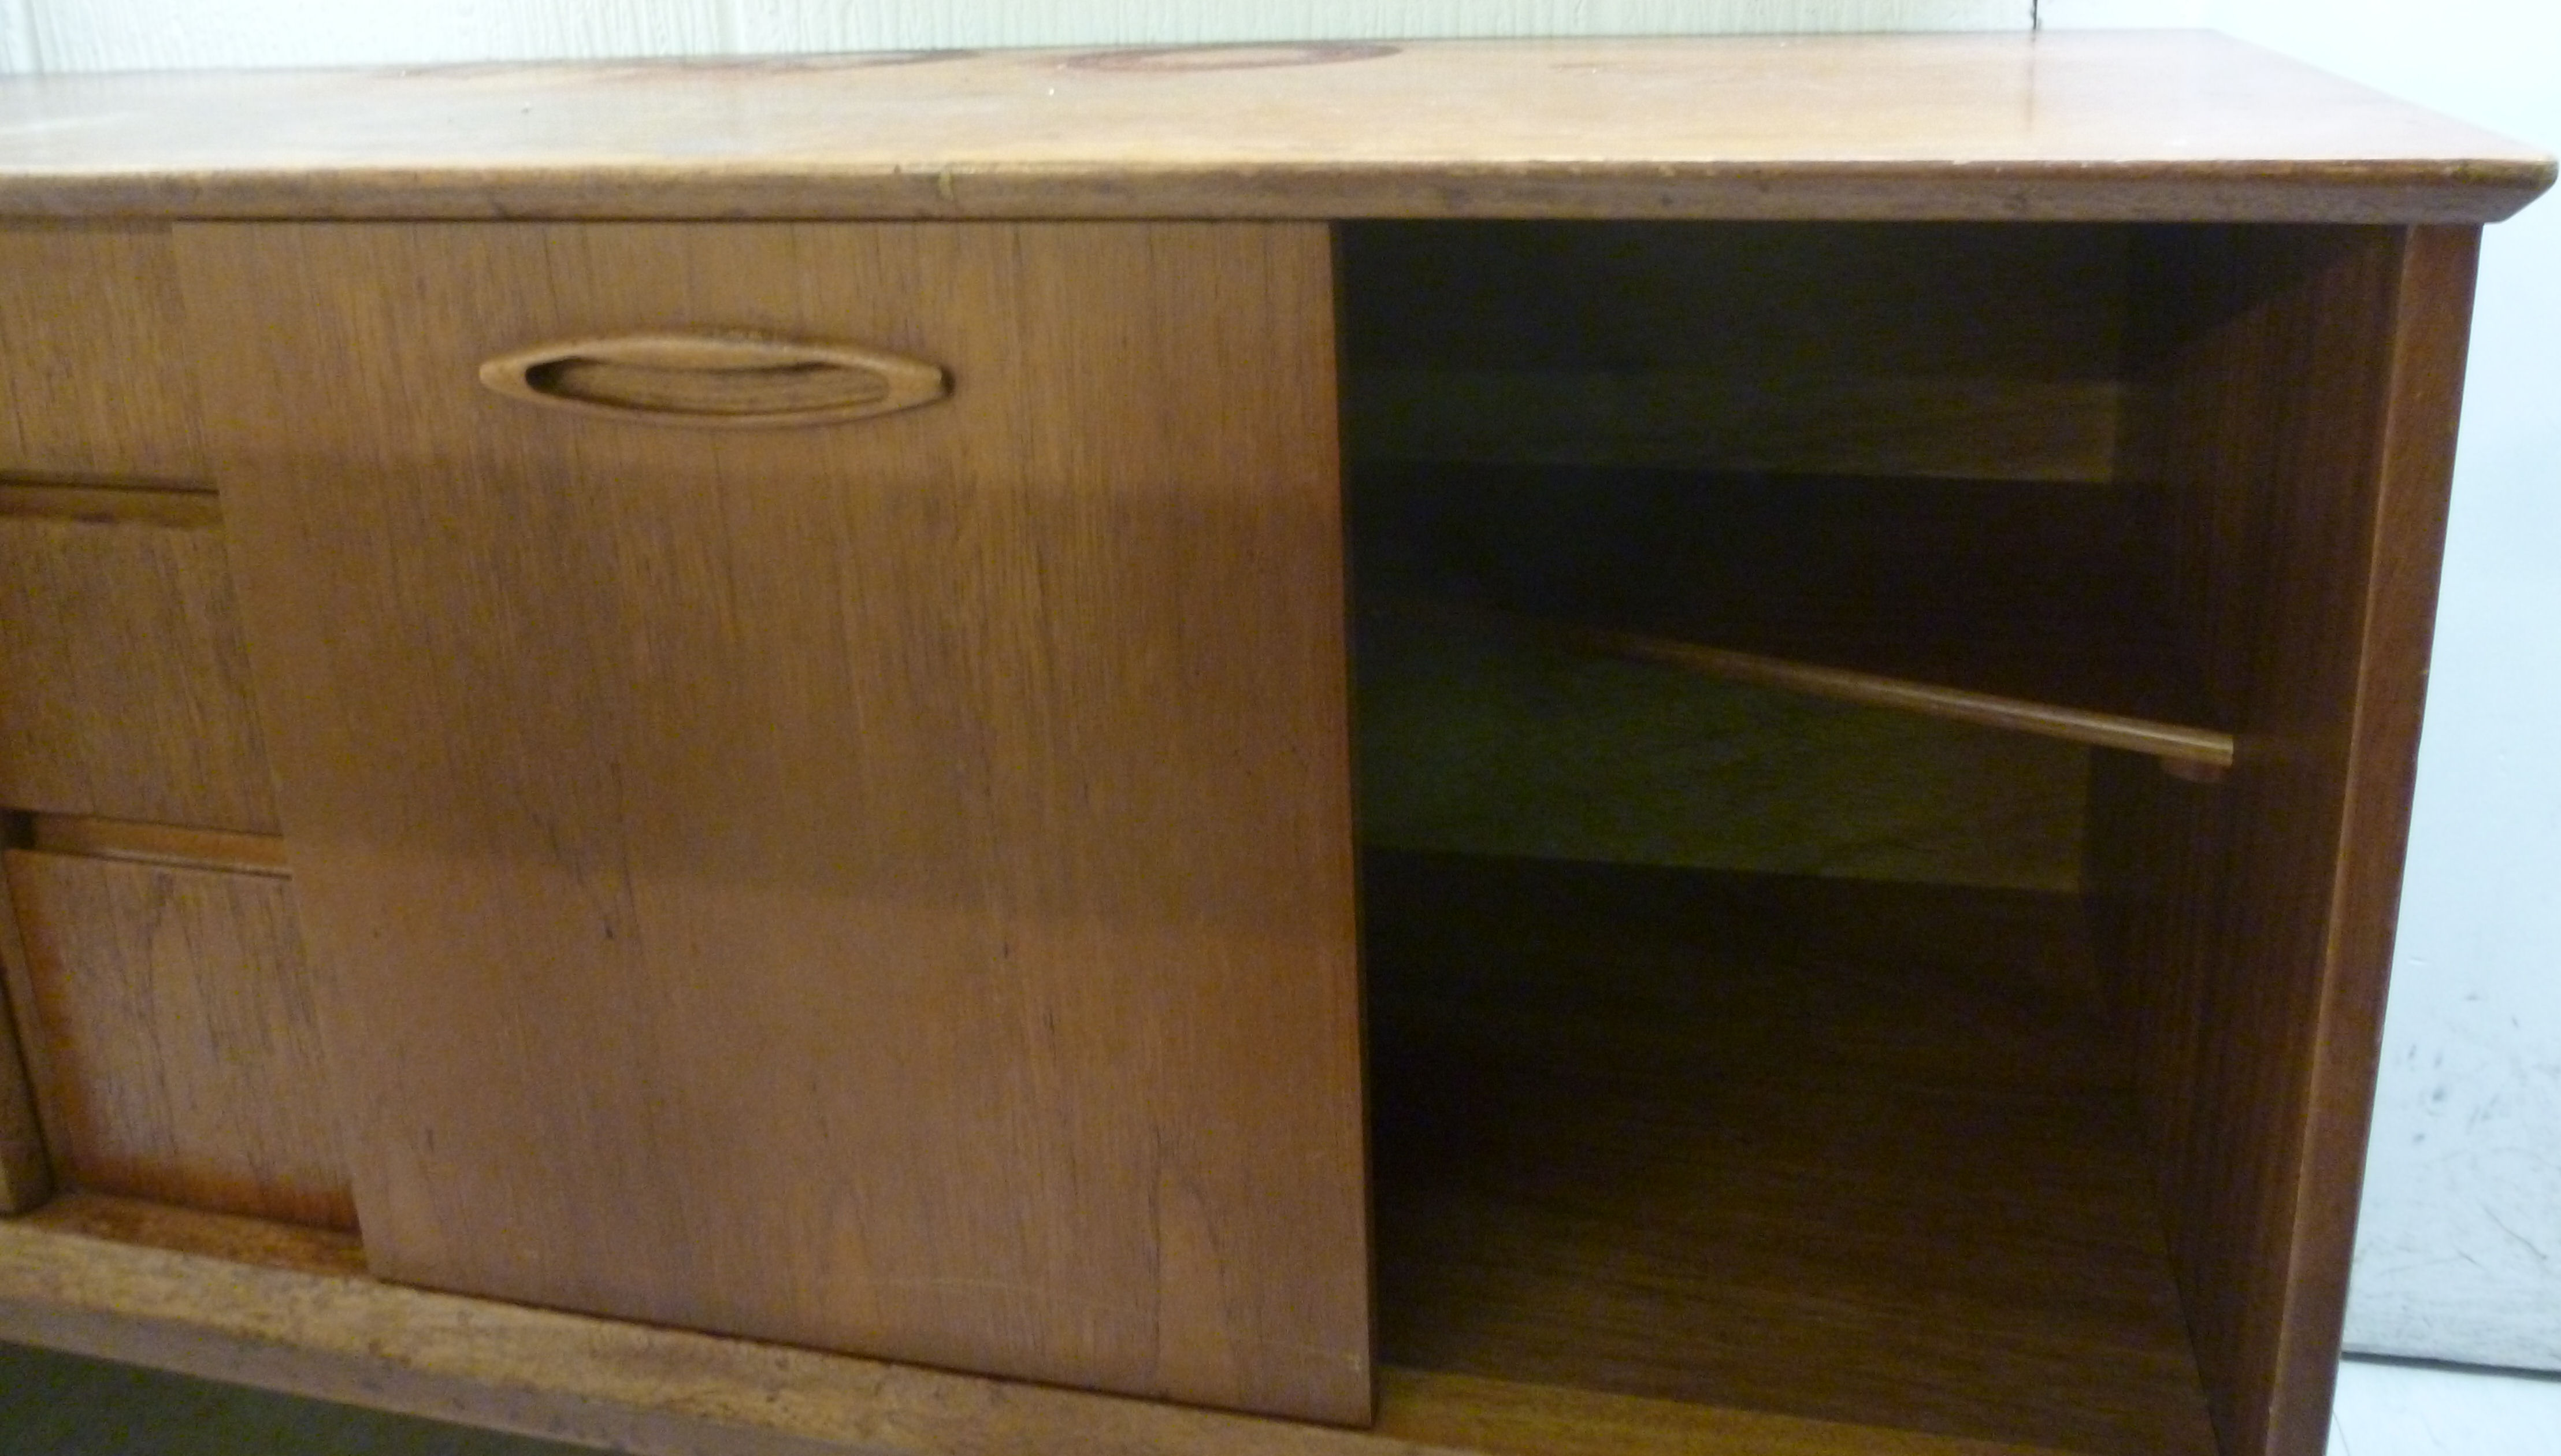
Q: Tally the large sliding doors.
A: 1